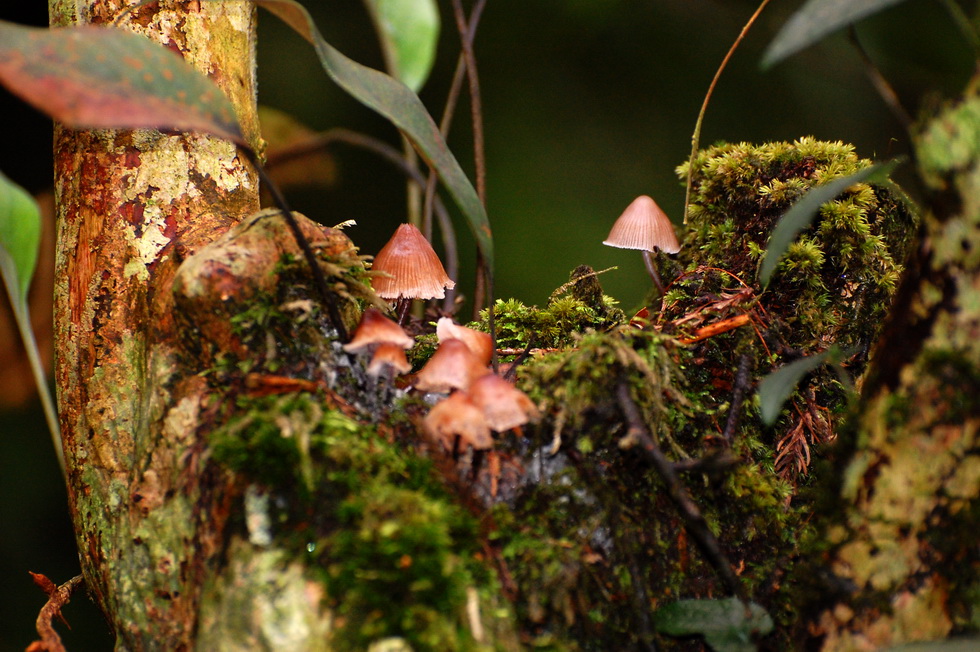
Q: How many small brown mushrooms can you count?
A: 8